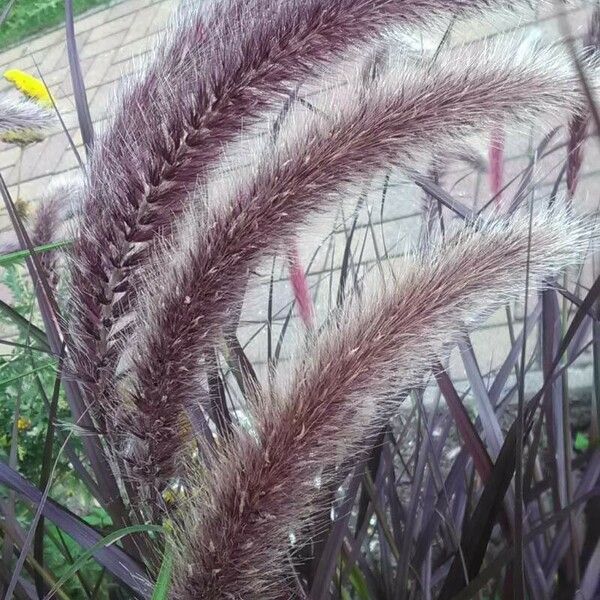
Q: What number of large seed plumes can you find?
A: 3